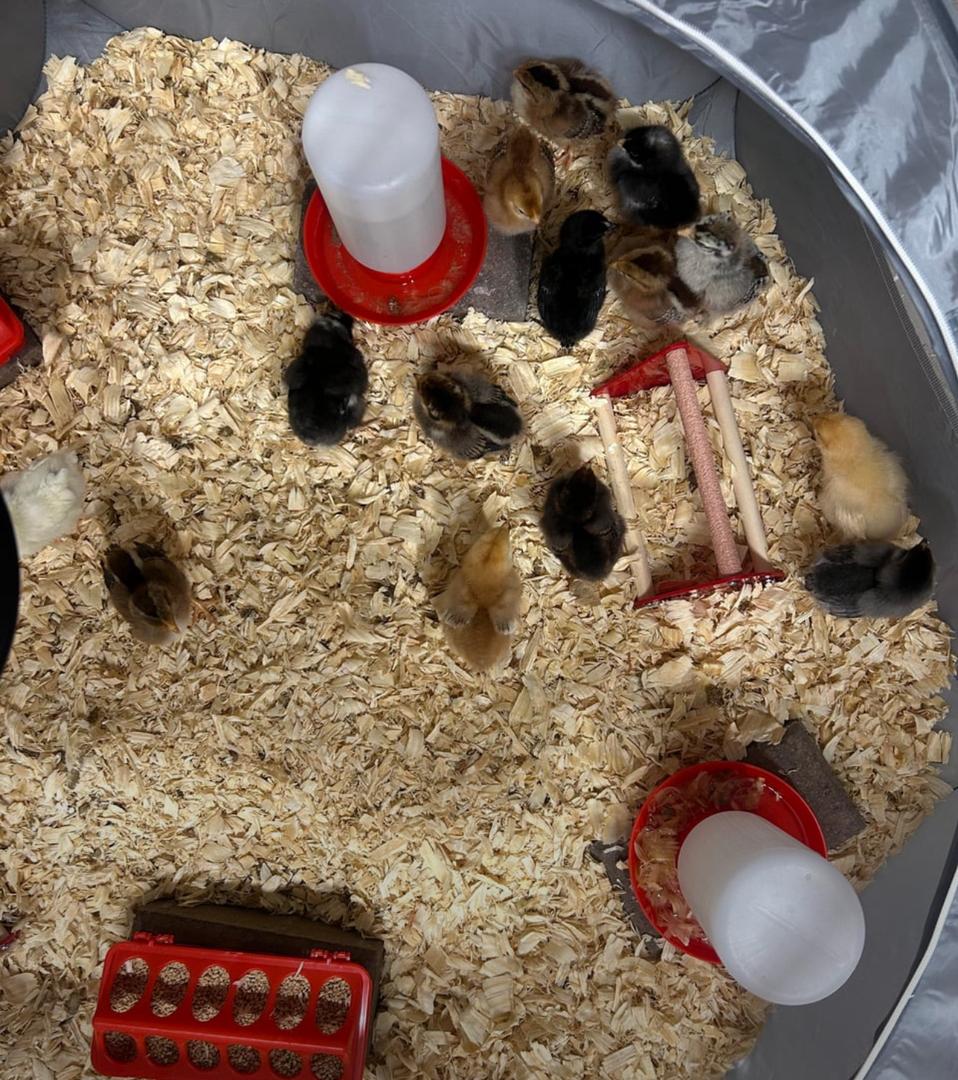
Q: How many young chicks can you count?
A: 14